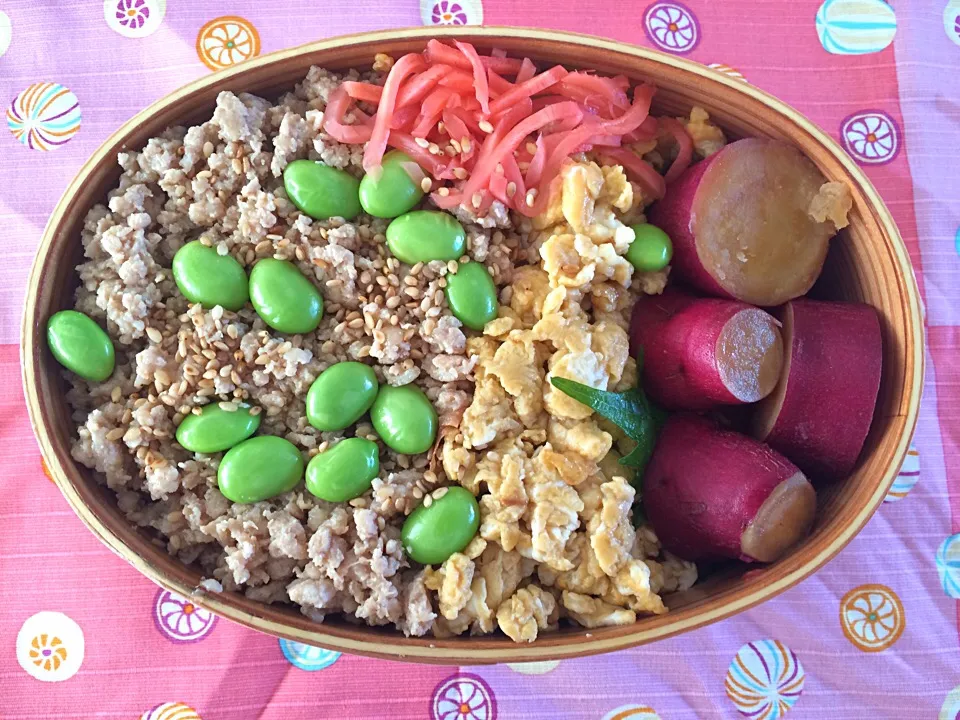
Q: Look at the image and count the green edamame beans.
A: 14